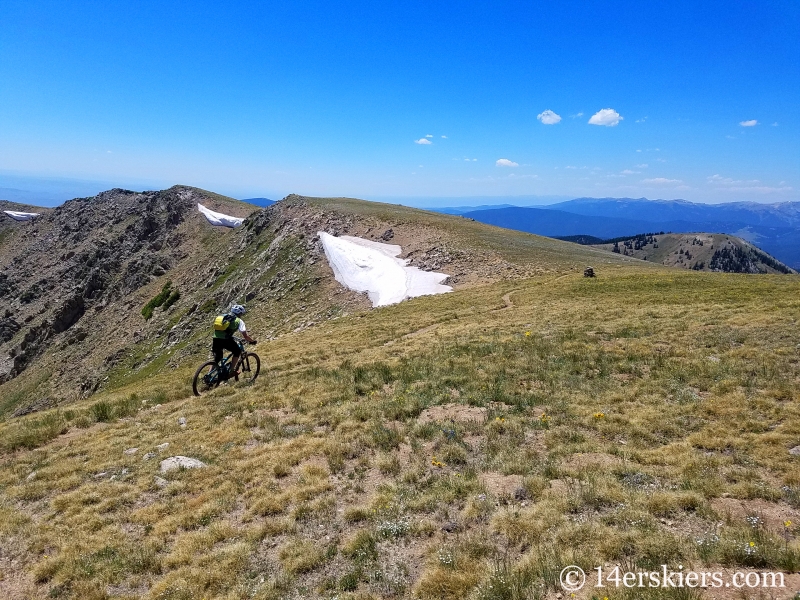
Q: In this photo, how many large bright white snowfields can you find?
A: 3